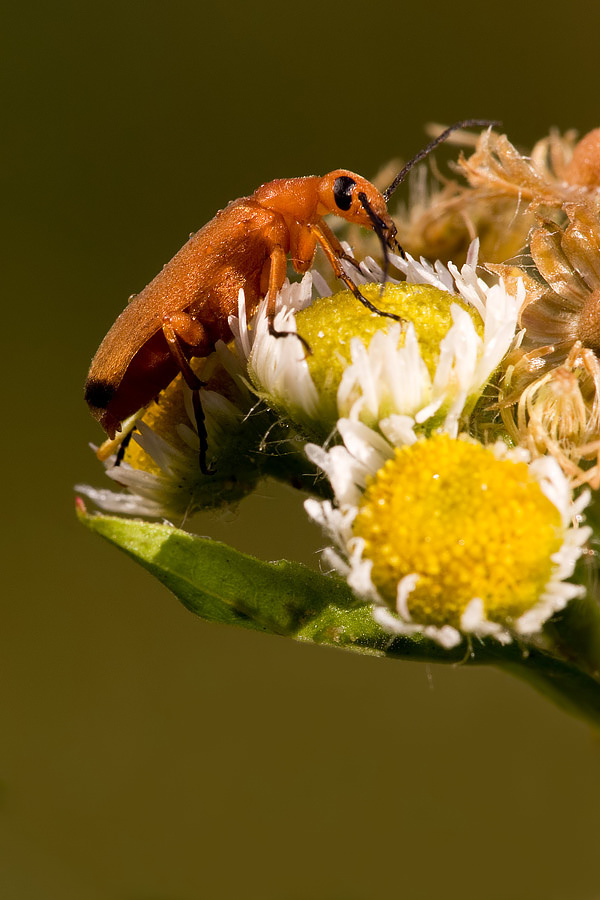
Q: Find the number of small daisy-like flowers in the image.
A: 3